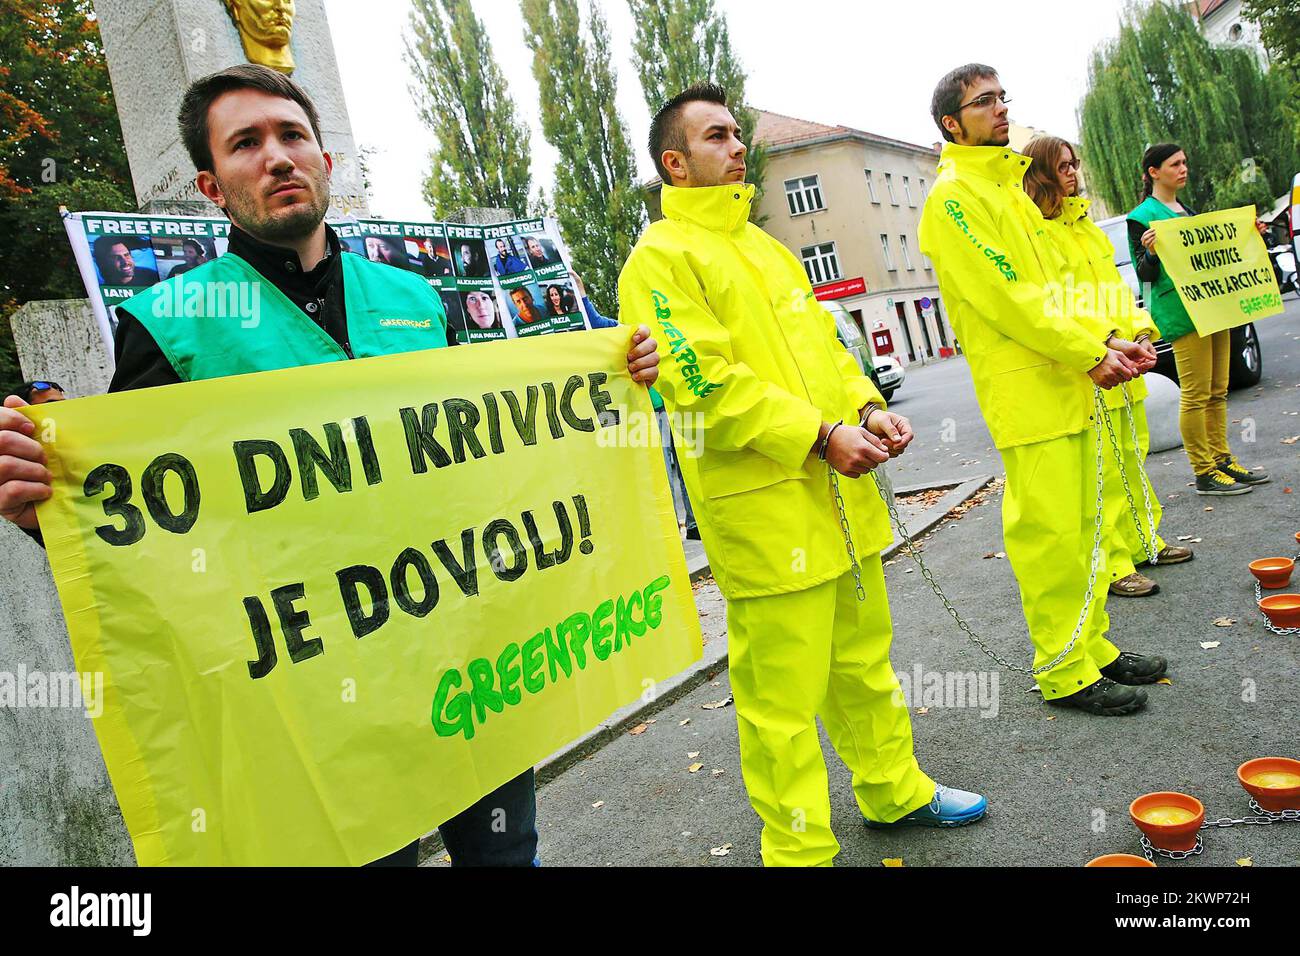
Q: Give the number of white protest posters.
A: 1